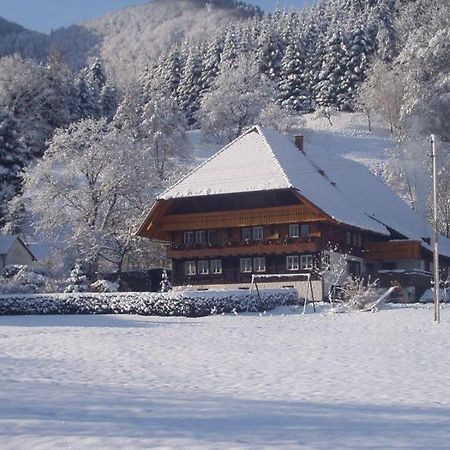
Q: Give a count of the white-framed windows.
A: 14